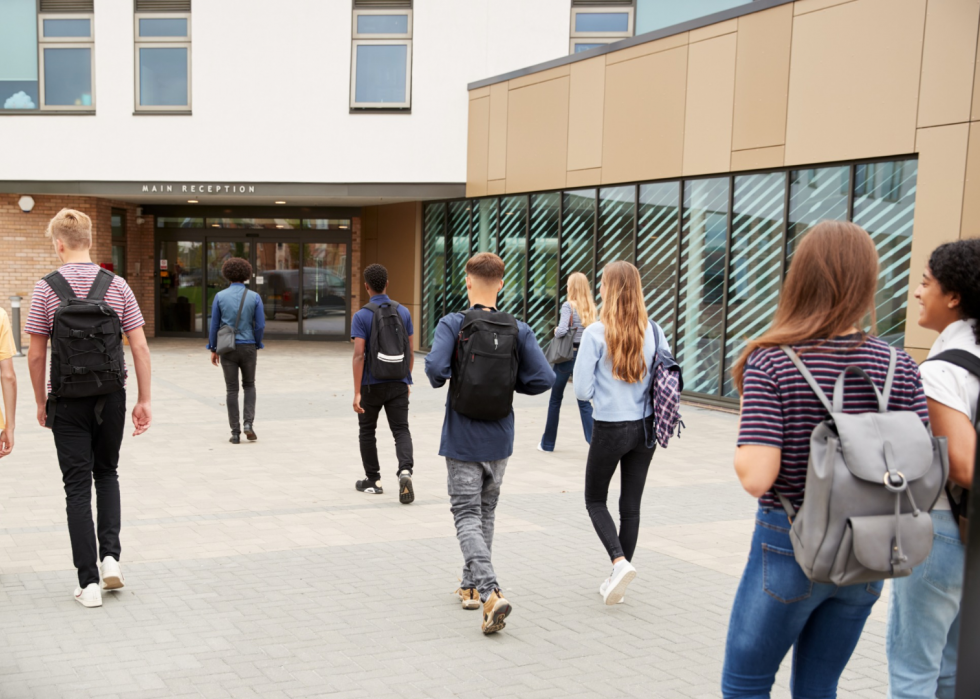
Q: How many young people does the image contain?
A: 9